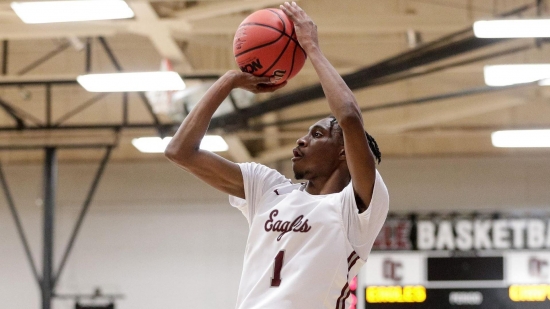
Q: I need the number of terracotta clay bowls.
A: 0